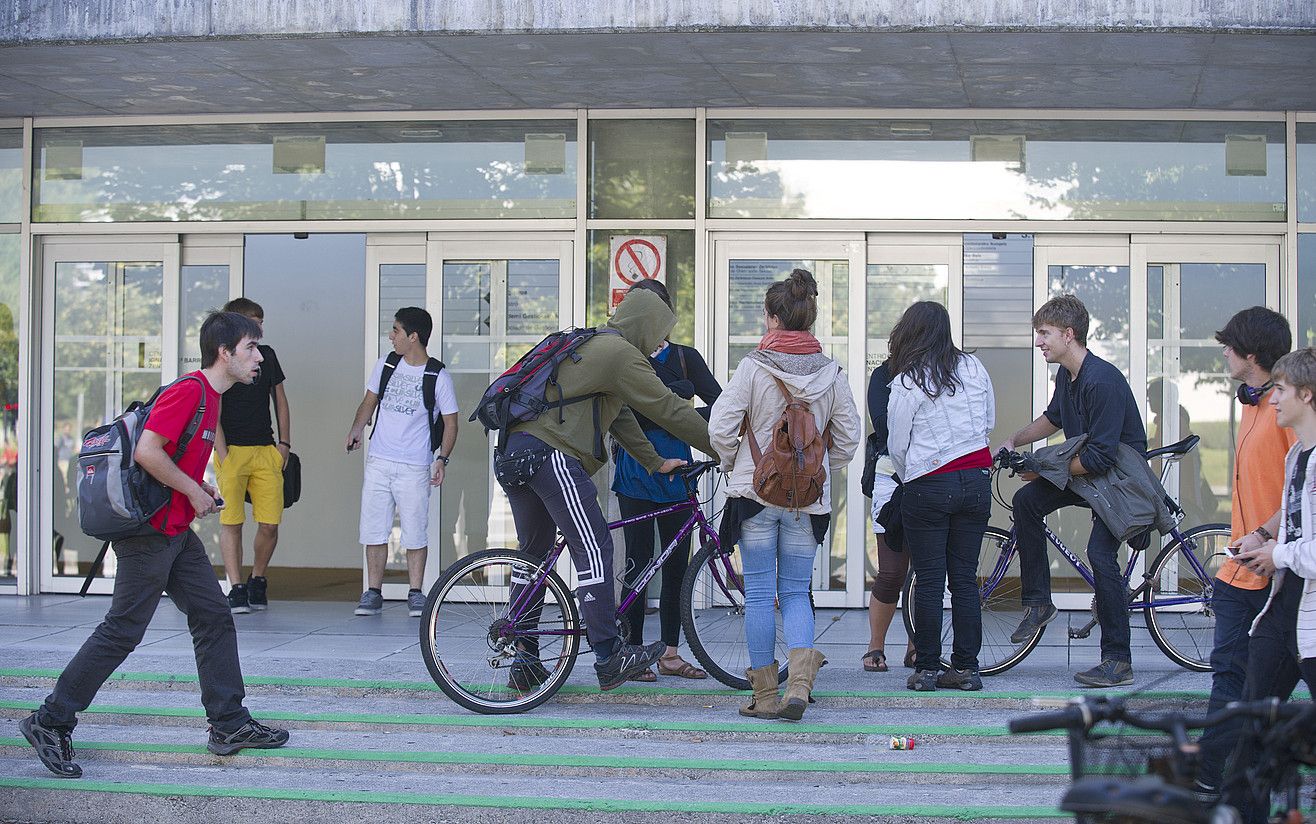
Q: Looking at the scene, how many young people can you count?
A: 11